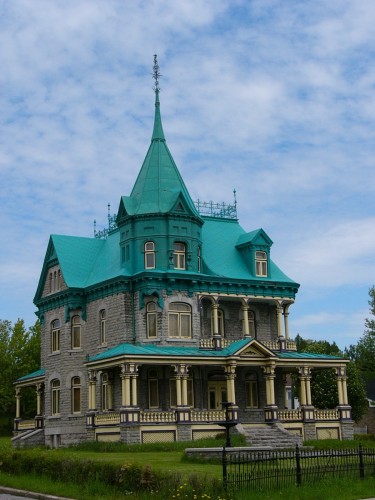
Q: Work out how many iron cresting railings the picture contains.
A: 2